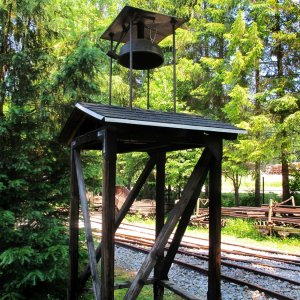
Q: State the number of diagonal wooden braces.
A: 4